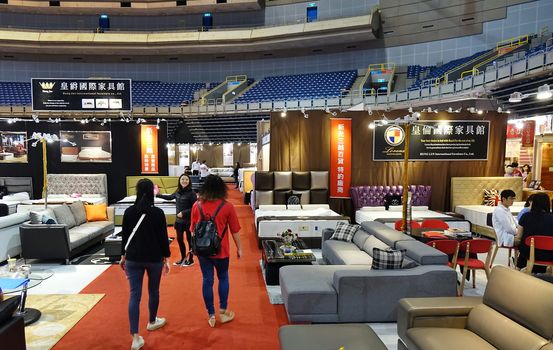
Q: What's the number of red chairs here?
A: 5